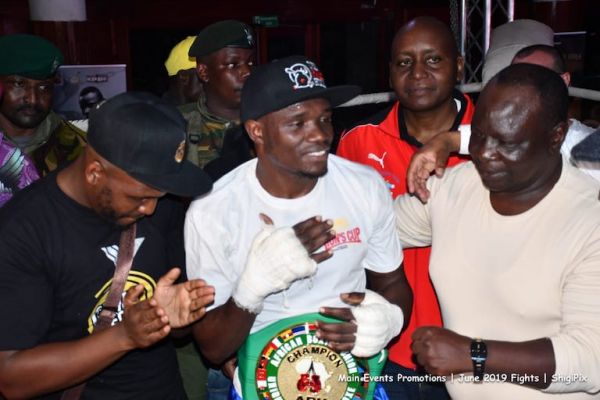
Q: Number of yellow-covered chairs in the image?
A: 0